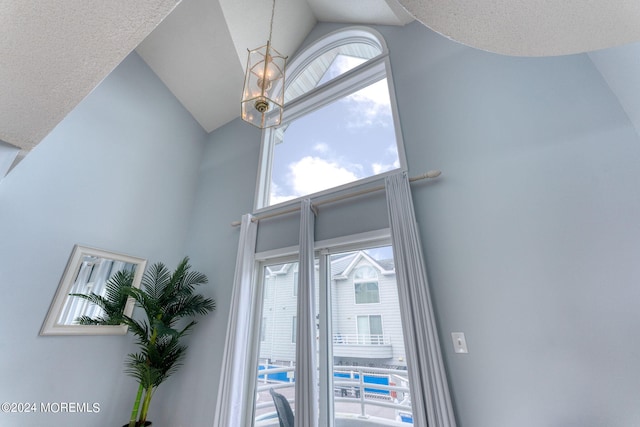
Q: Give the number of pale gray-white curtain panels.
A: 3